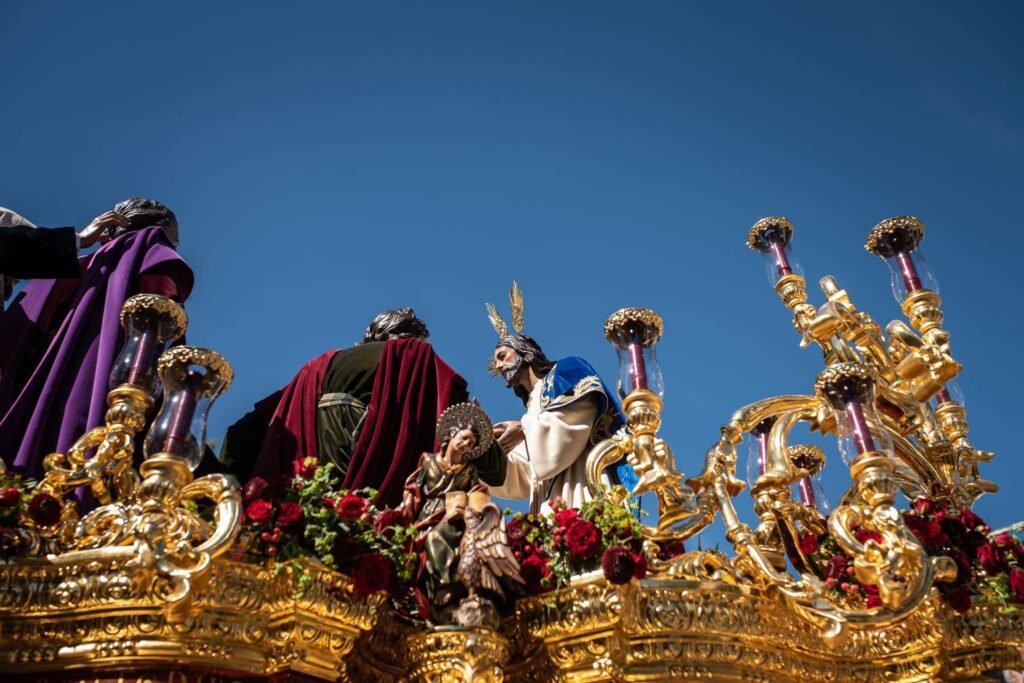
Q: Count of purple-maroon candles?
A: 9